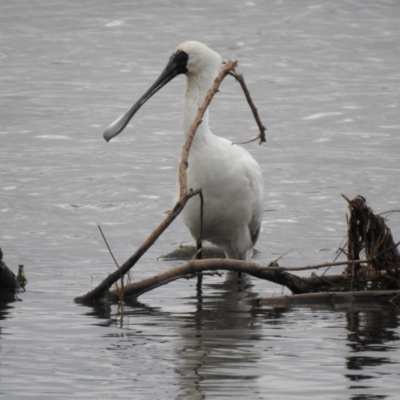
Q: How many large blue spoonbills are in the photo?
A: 0